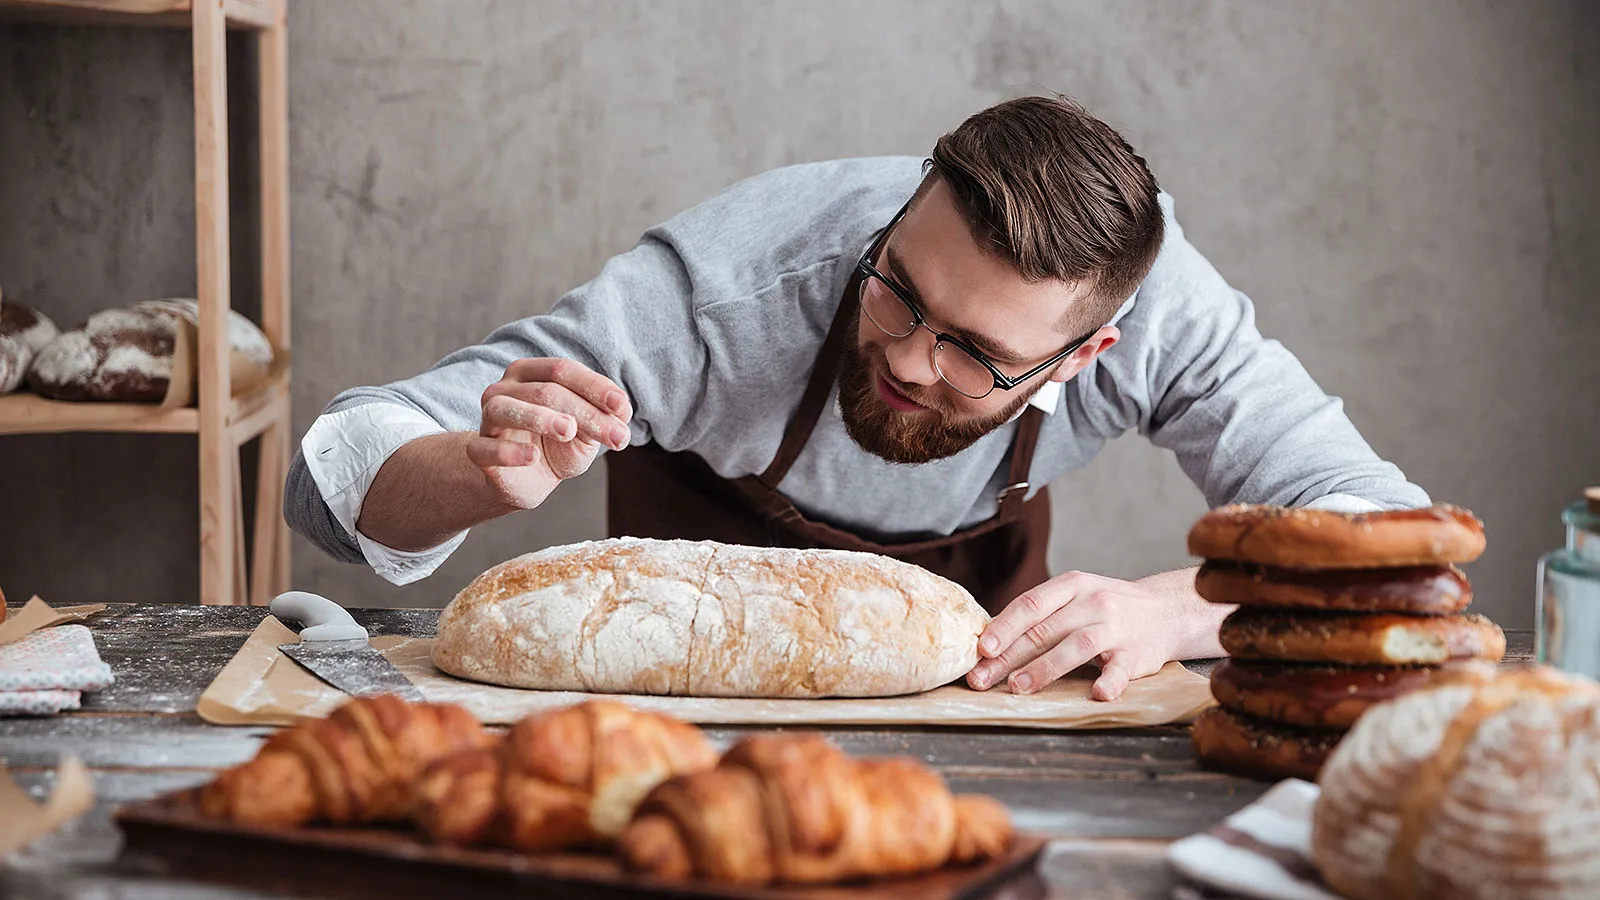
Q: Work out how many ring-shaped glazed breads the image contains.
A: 5